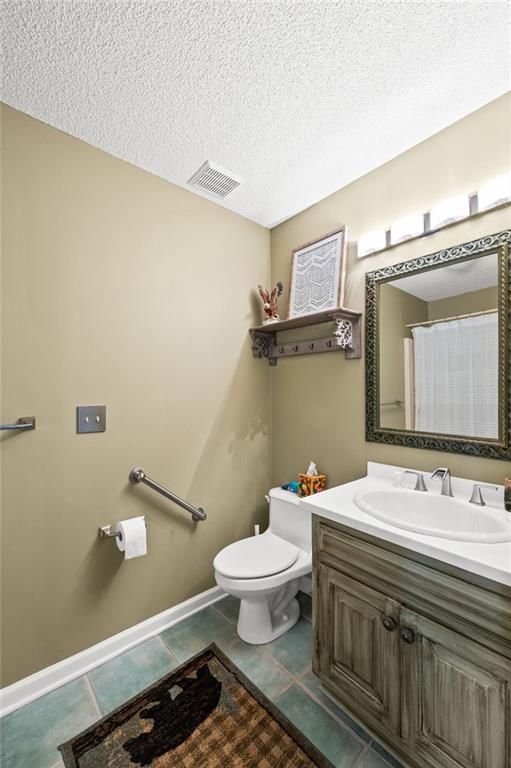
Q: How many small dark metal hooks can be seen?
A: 4